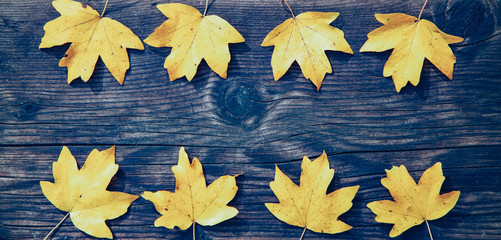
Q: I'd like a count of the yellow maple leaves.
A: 8